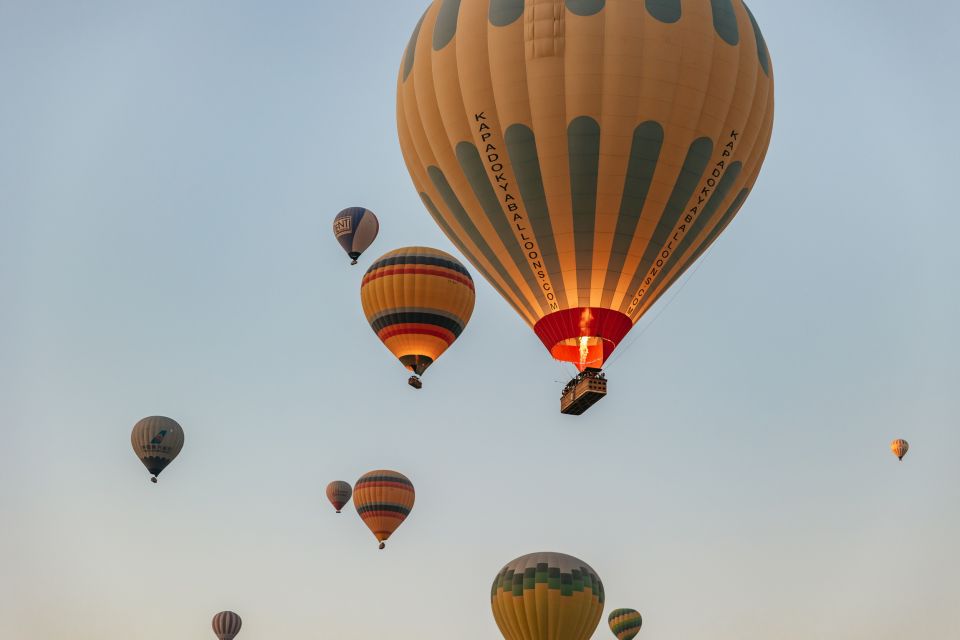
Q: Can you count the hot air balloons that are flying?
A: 10